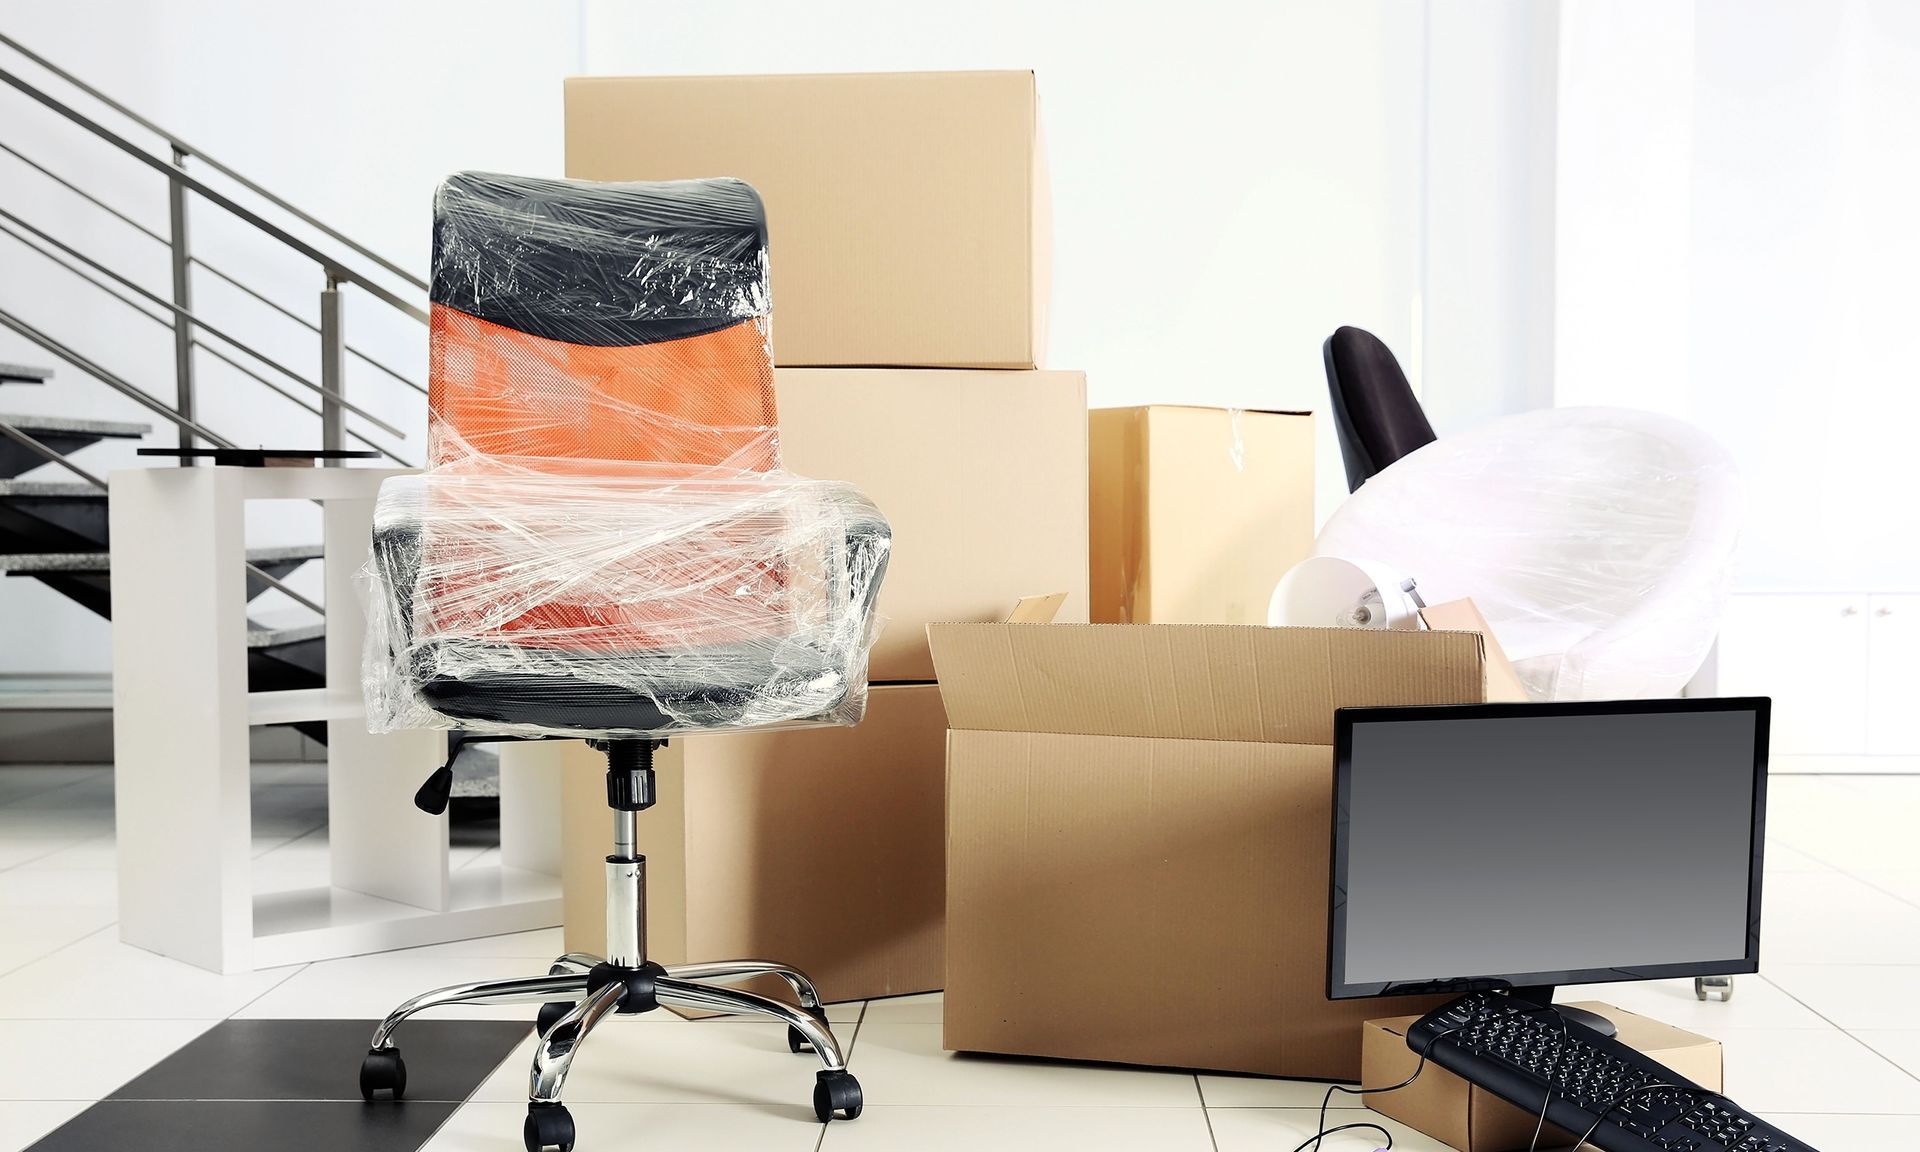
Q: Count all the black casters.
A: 5